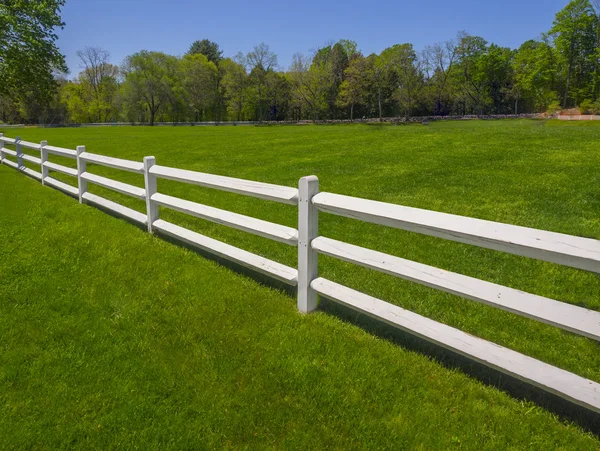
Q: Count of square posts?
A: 6